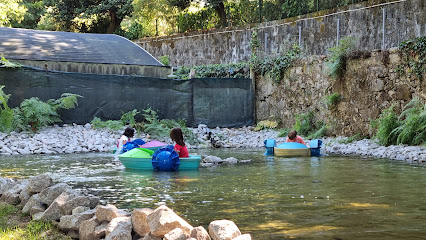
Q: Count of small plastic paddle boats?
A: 3